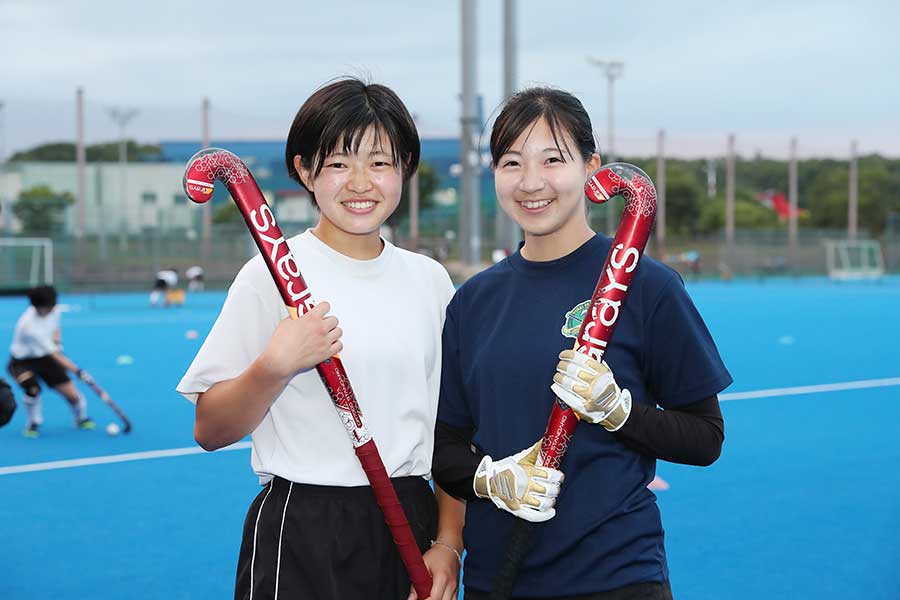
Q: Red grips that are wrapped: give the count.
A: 1